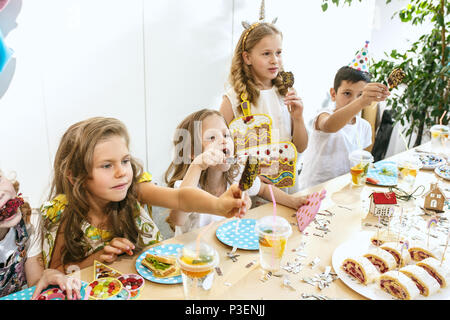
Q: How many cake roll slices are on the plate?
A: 8